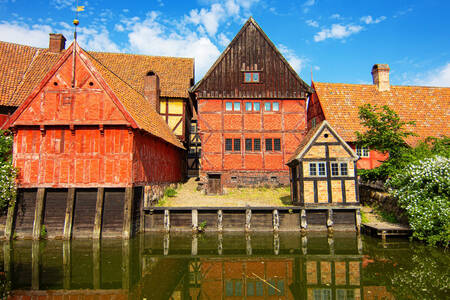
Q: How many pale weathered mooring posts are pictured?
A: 8